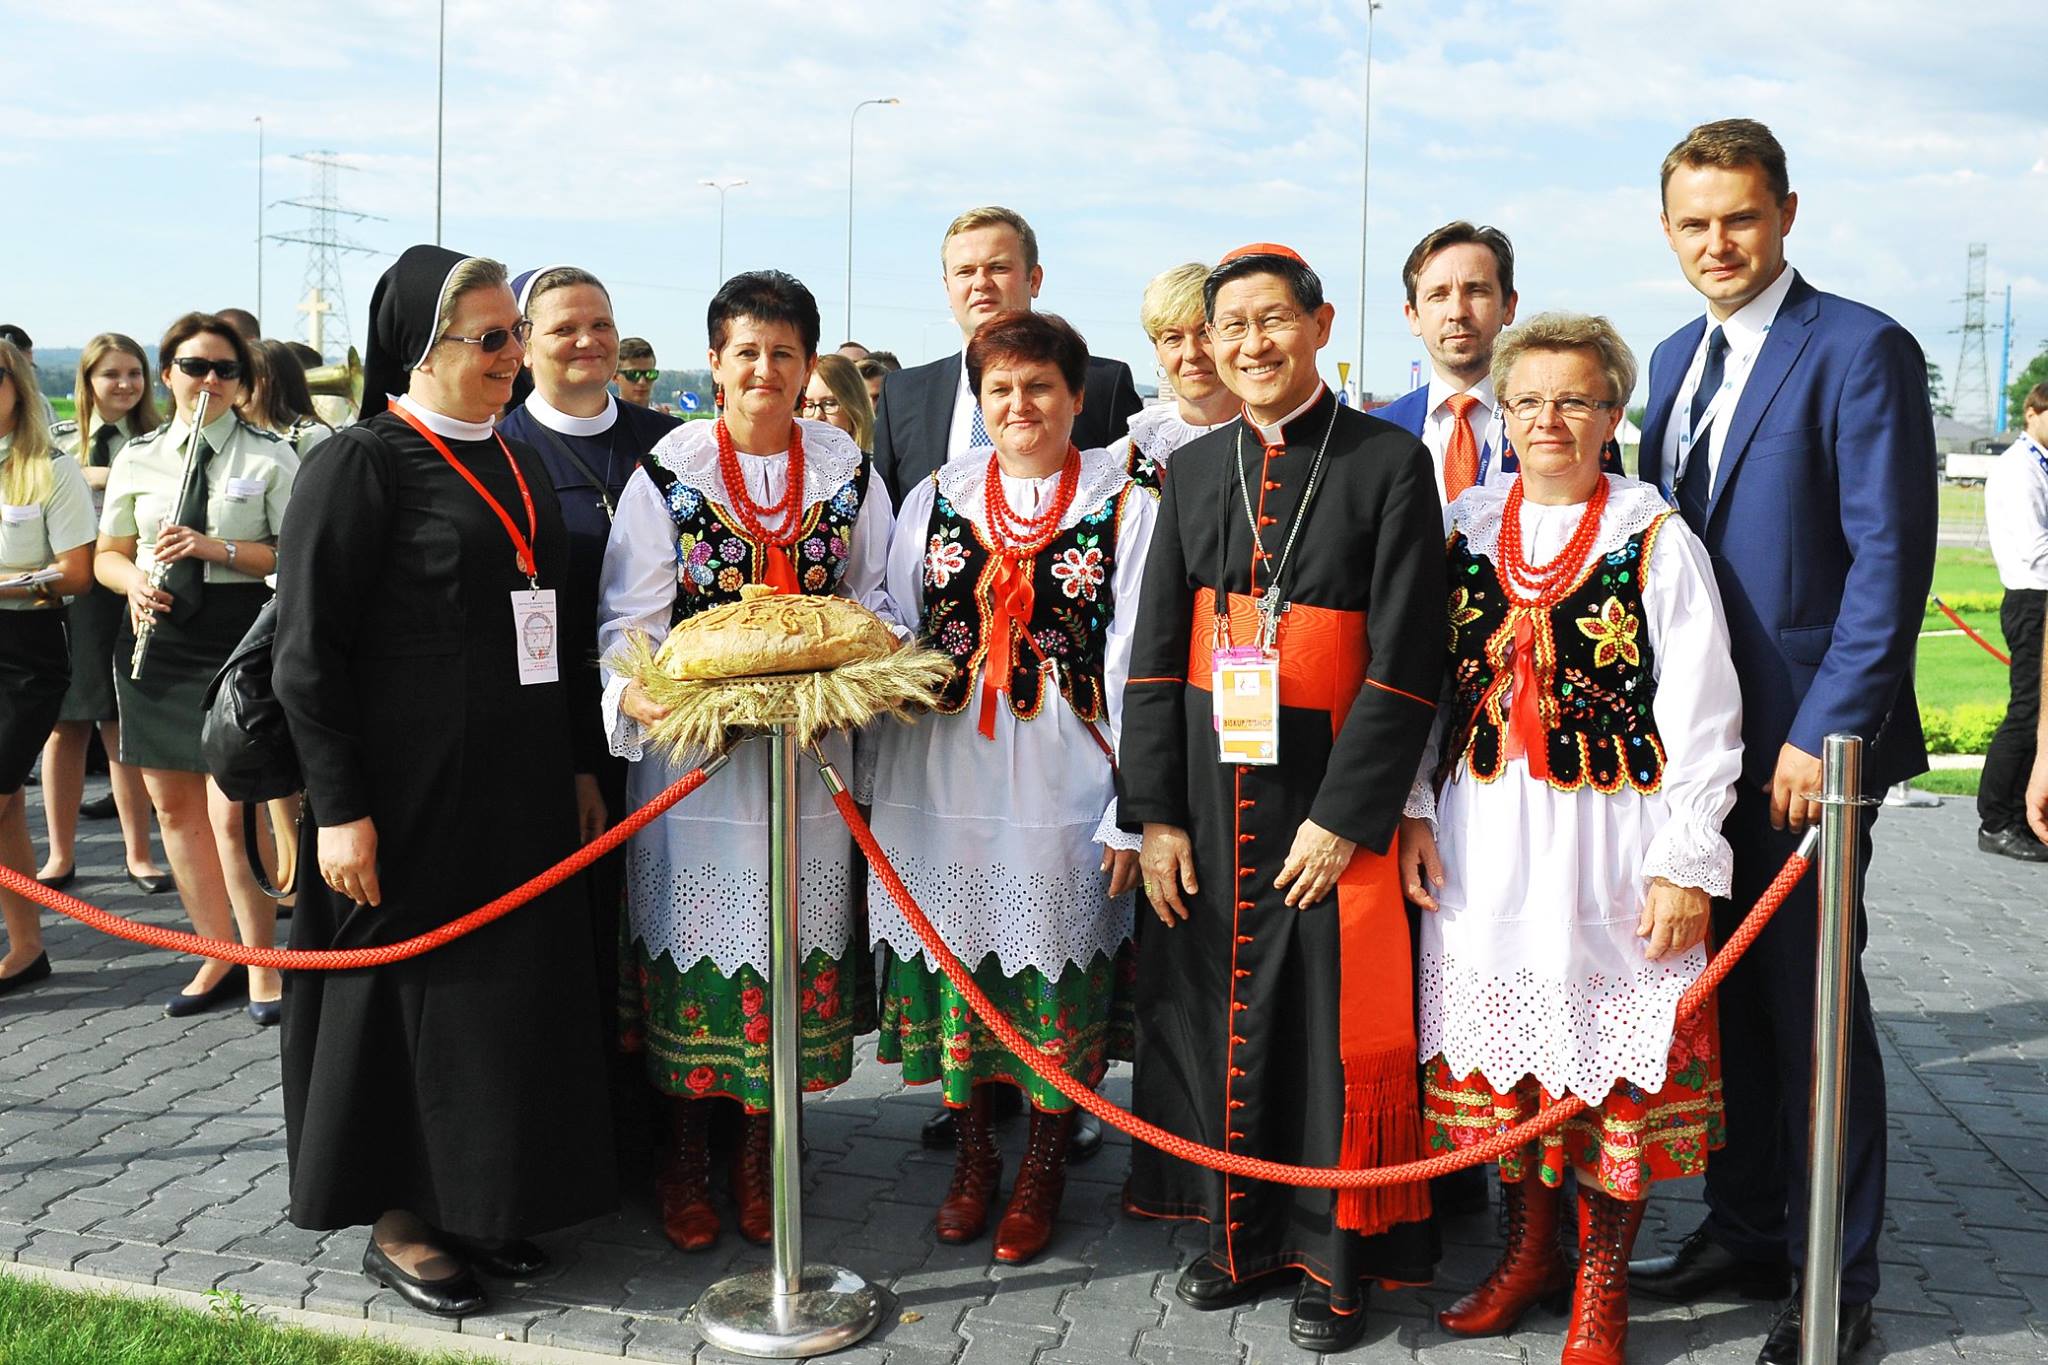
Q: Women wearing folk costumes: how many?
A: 4